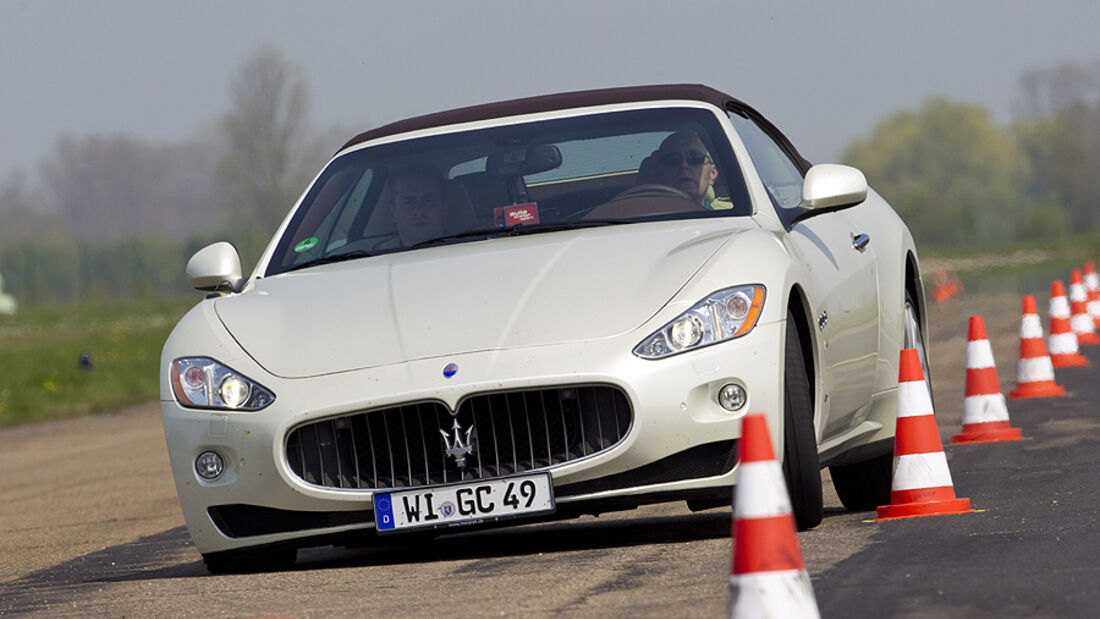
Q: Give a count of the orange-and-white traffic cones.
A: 7